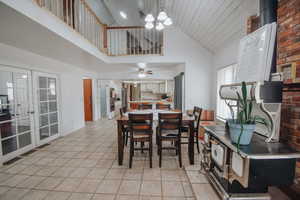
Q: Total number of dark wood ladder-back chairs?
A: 6